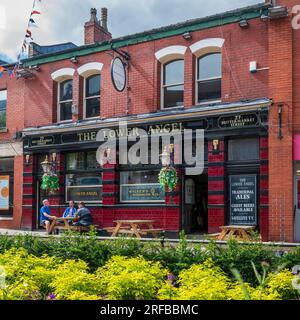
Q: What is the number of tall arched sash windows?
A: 4